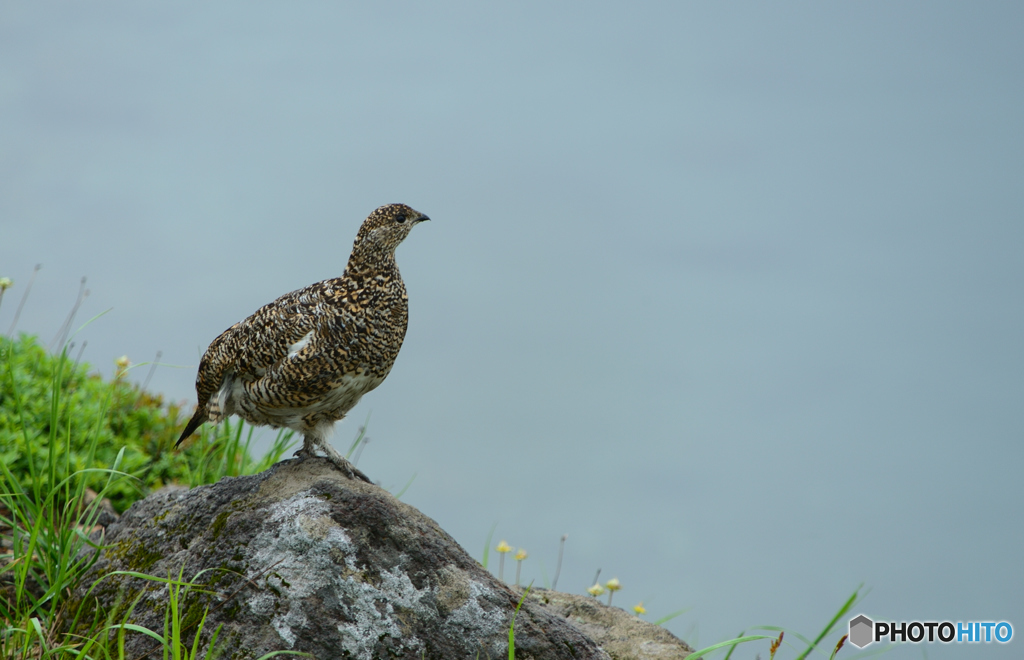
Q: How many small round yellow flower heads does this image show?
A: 7